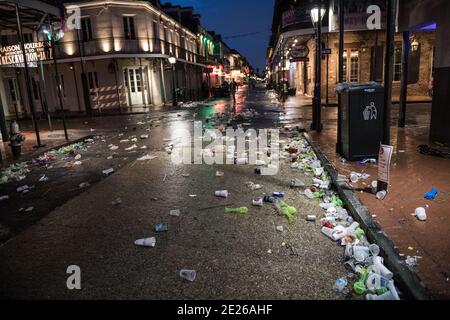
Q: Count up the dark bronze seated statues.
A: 0